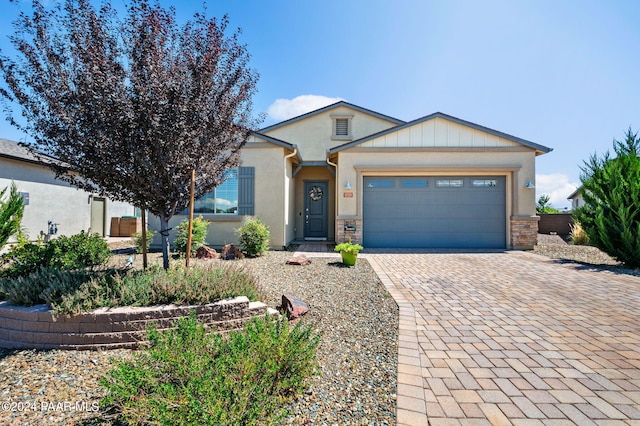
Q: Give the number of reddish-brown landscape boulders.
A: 4